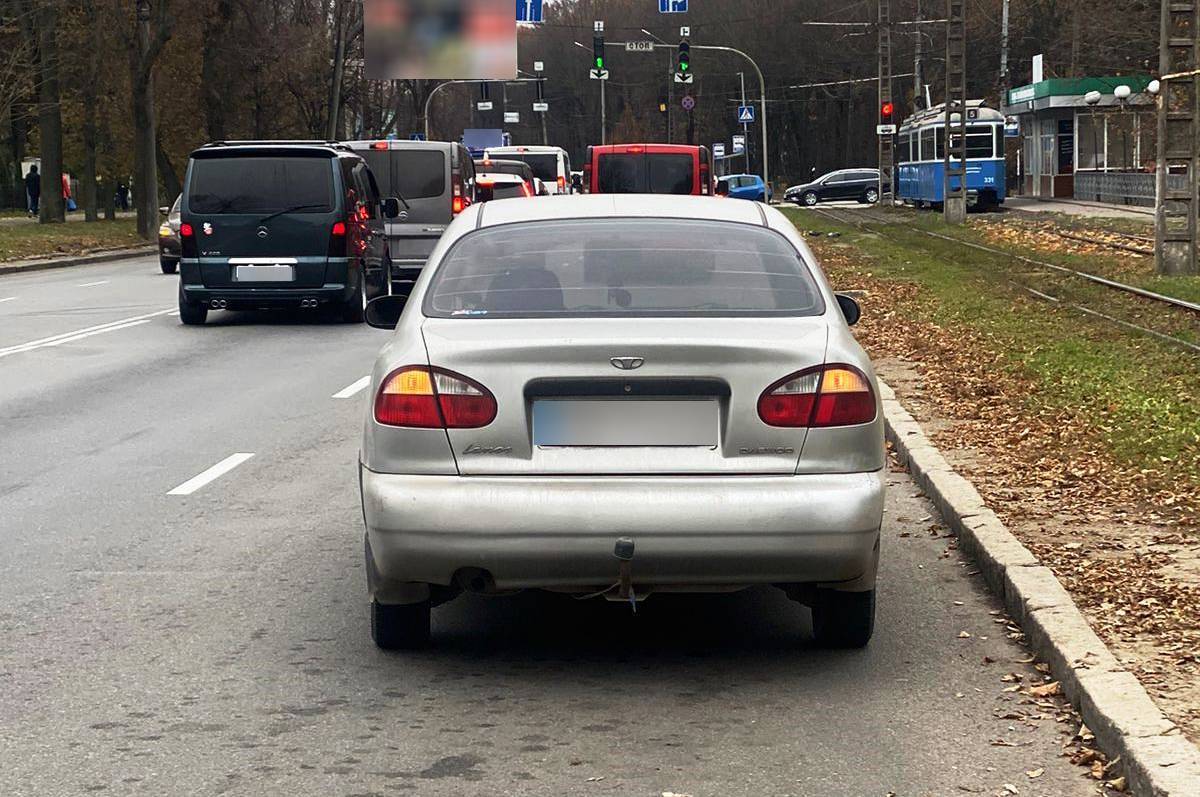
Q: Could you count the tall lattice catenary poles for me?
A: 3